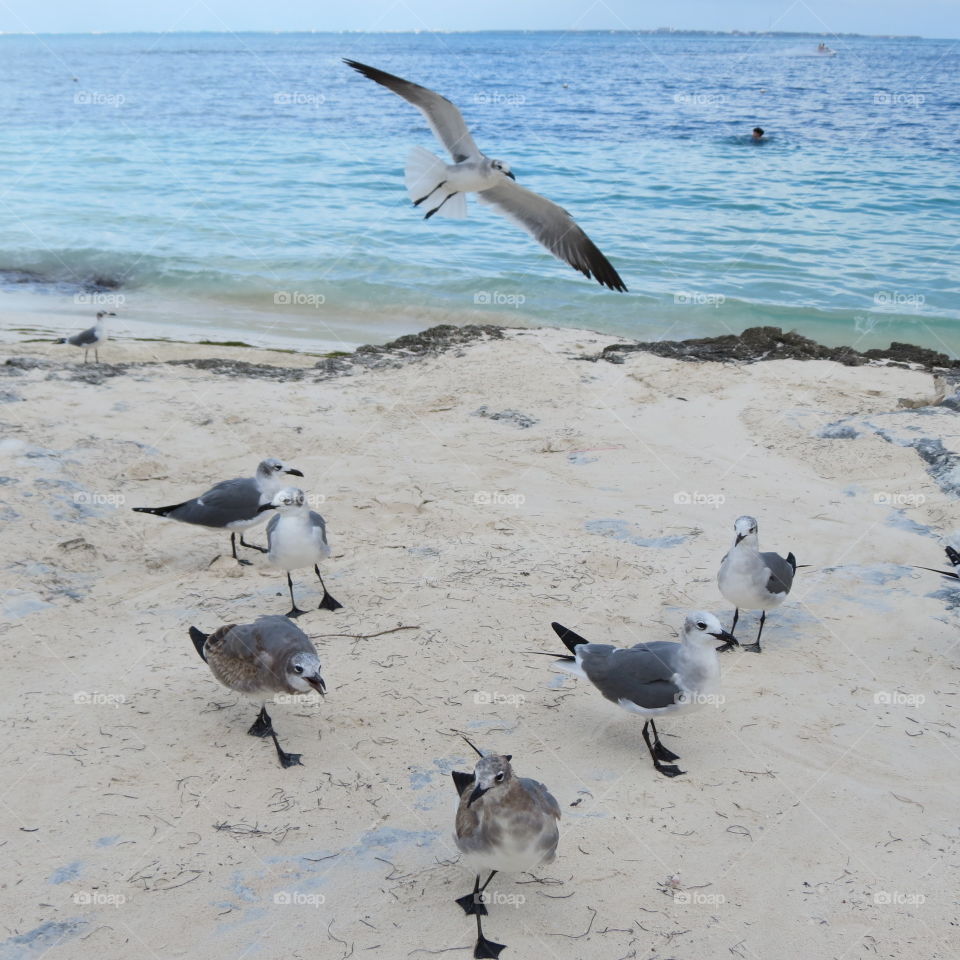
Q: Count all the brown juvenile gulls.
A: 2